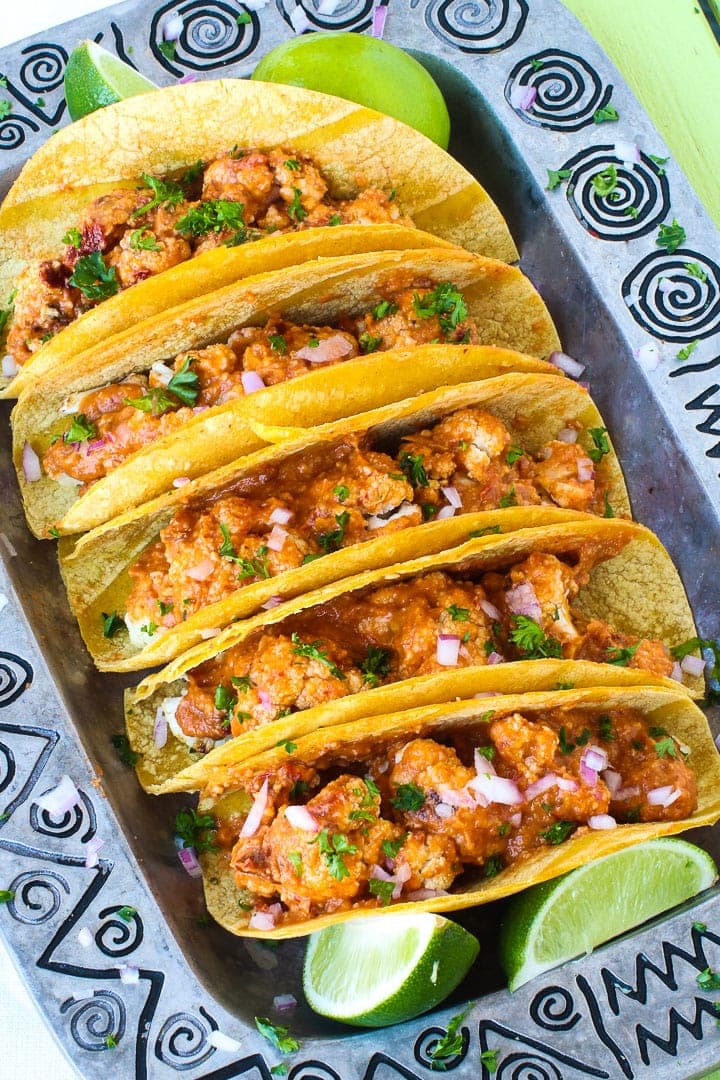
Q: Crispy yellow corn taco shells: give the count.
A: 5